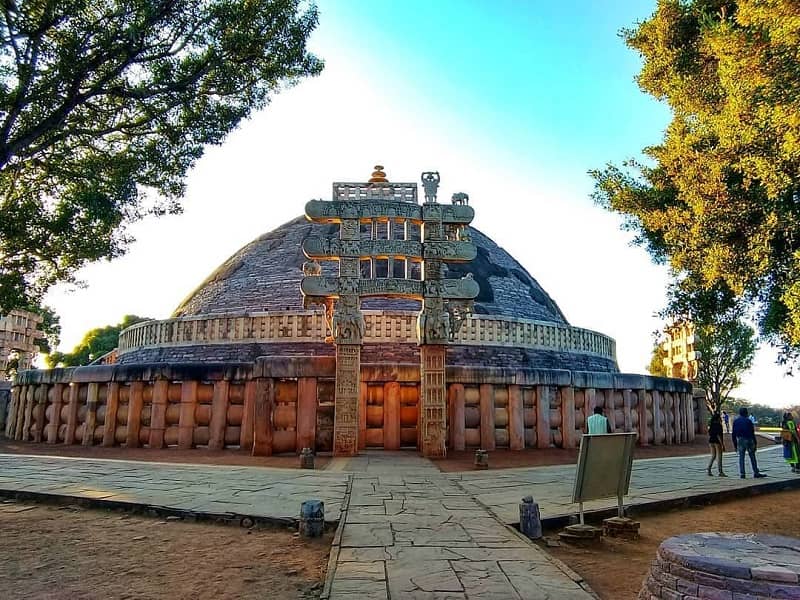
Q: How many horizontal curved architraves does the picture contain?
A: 3